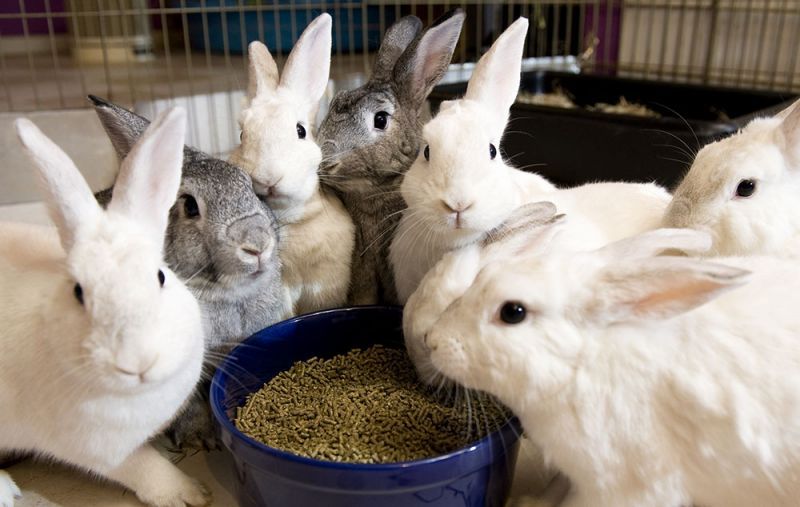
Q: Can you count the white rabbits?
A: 6